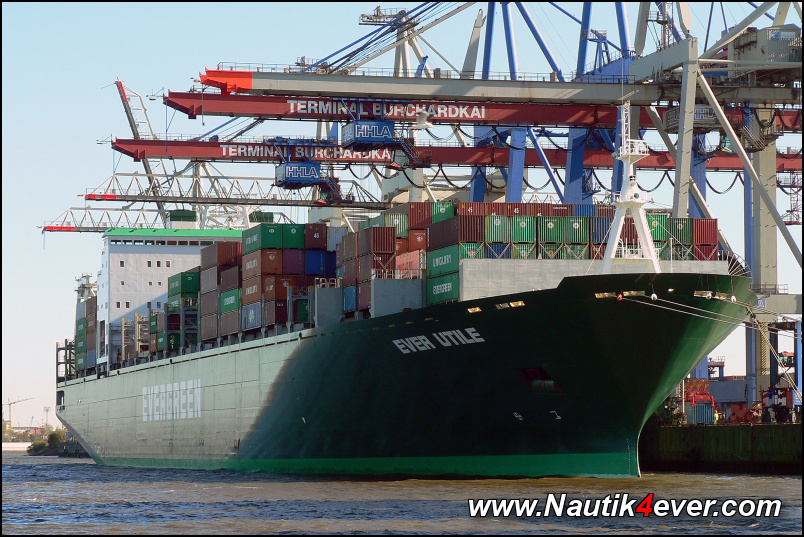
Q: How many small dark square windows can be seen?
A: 11